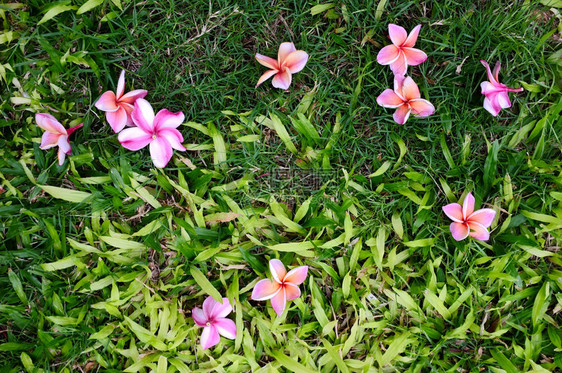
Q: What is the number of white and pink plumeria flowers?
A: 10